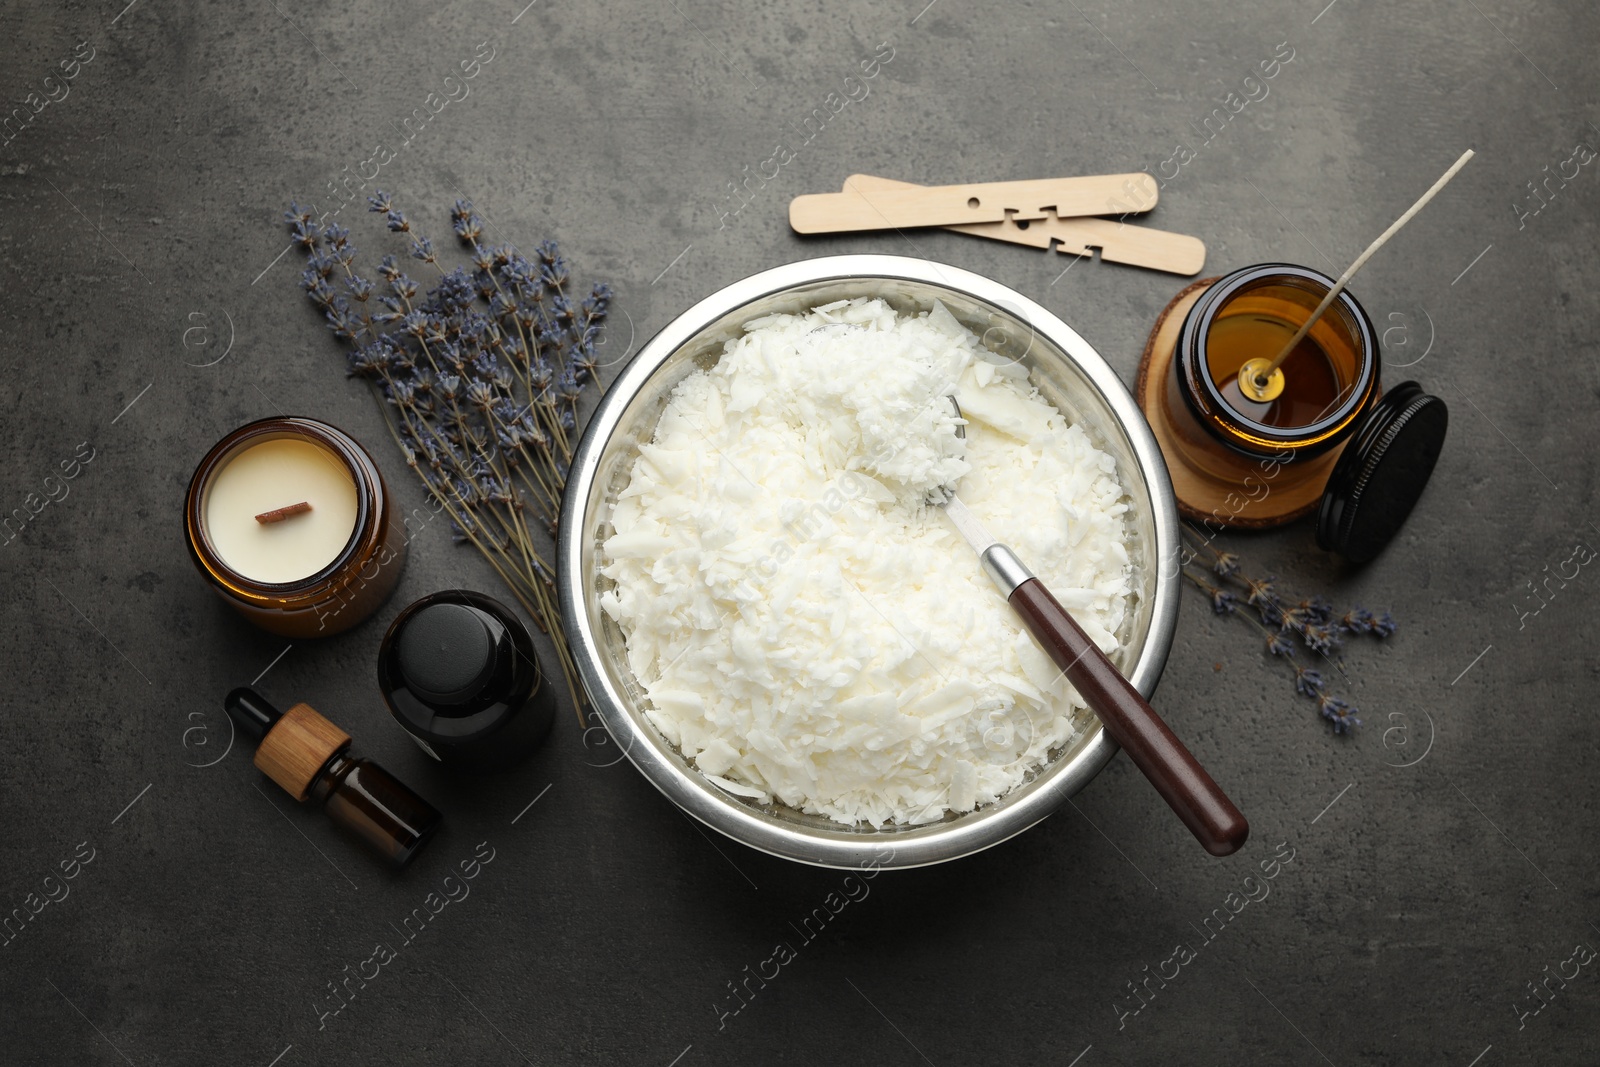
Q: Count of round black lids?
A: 2